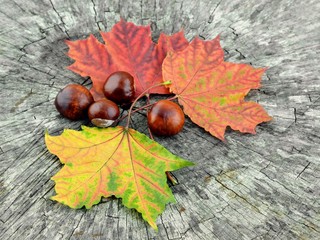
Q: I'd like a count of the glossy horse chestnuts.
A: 4